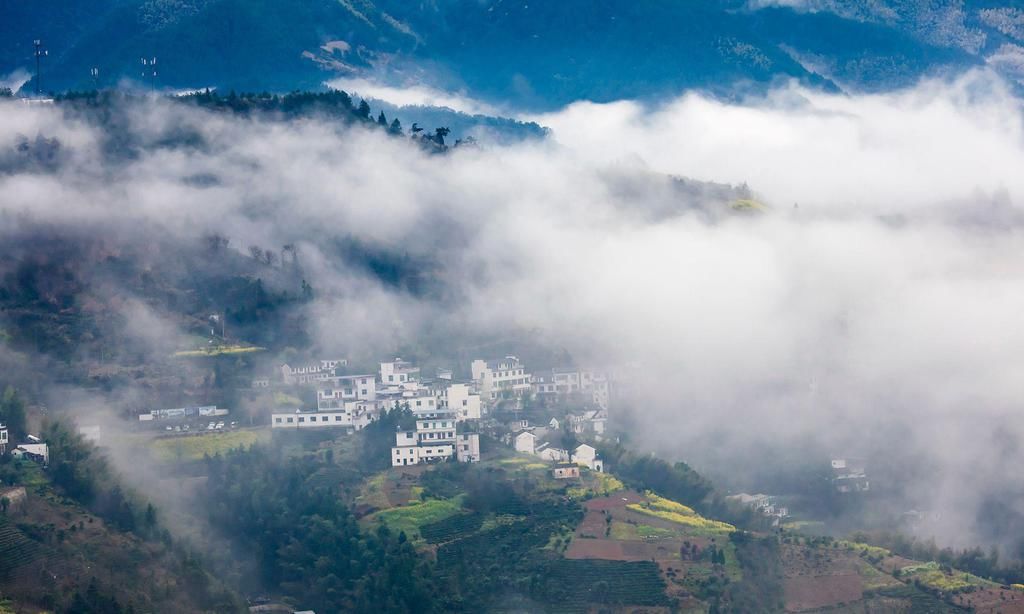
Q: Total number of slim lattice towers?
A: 3